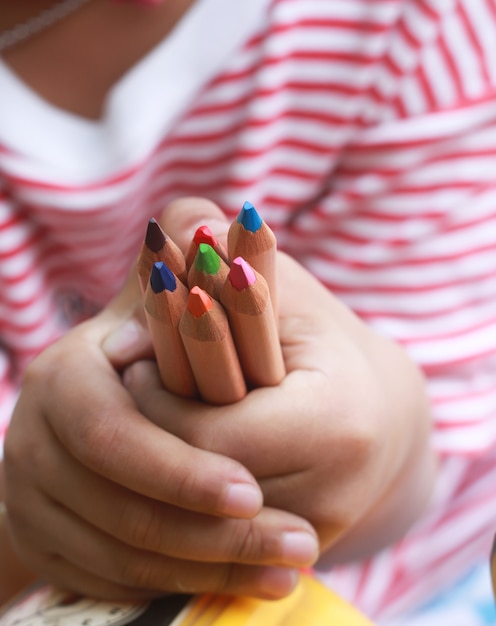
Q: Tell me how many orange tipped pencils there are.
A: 1